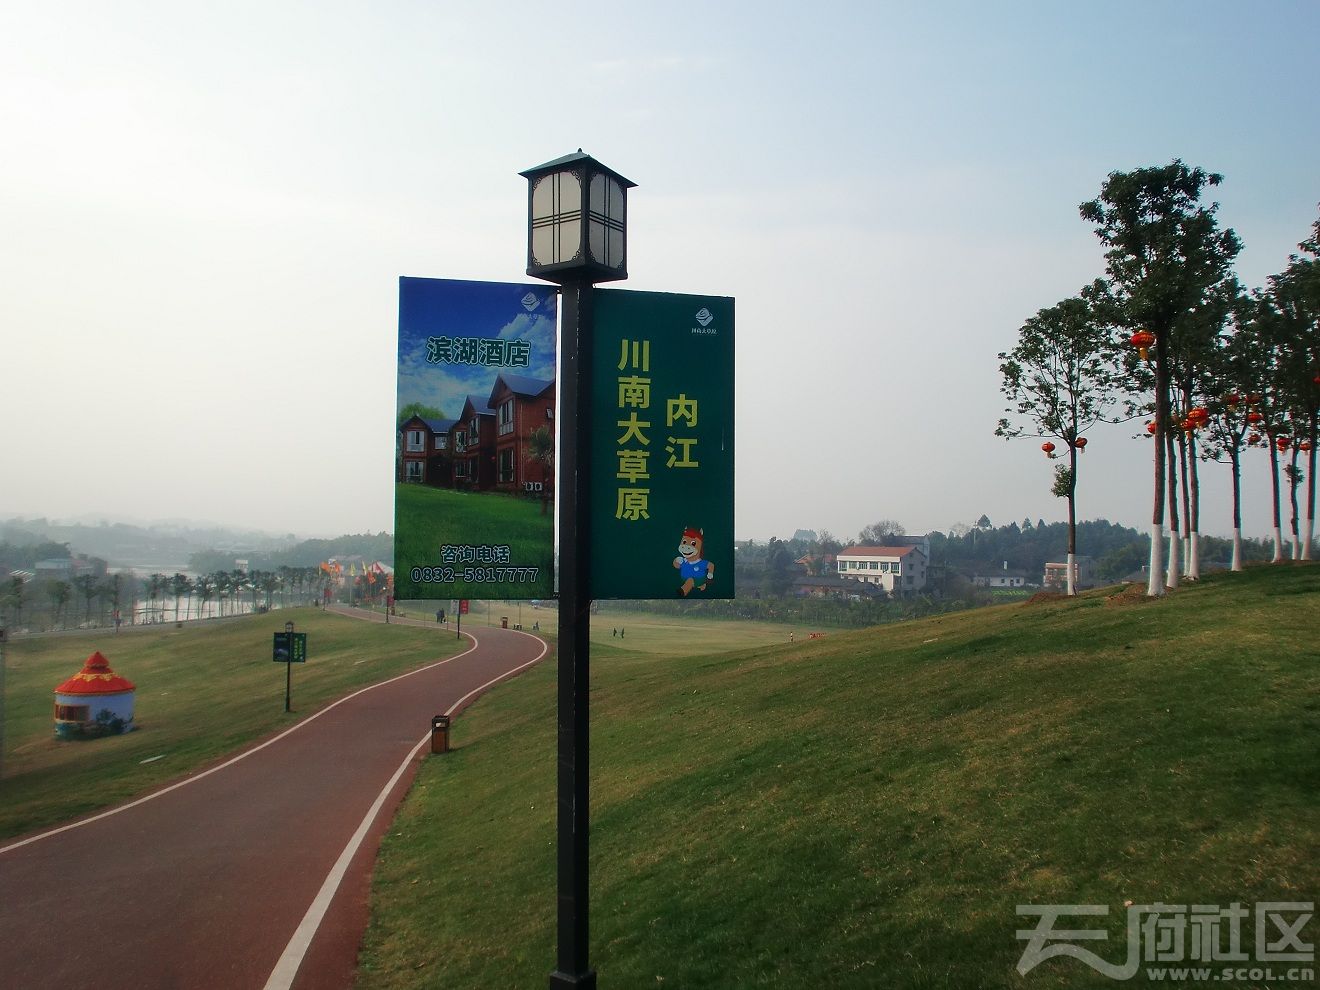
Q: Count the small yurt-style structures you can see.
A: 1